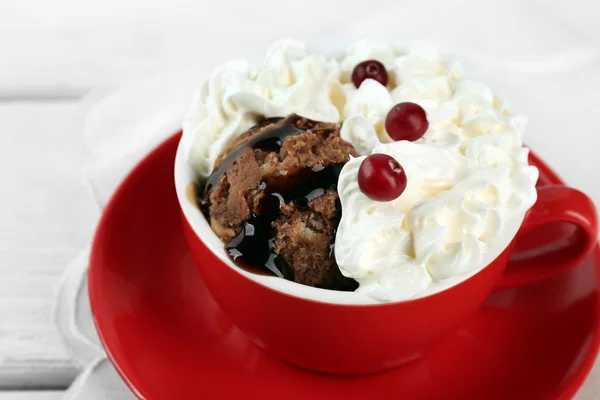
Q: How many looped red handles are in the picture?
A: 1